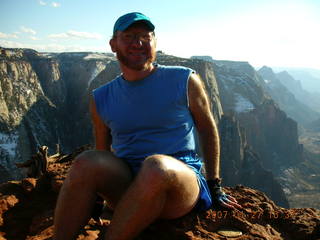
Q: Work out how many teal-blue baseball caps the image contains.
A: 1